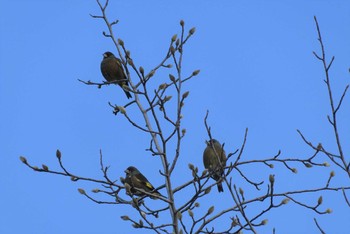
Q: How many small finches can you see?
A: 3